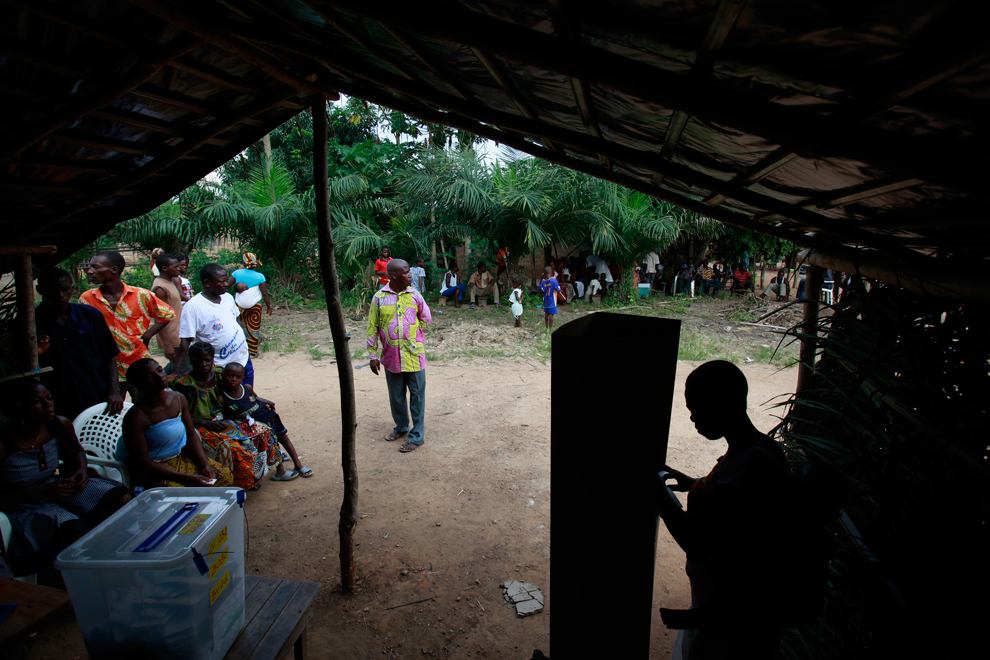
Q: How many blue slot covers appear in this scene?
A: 1